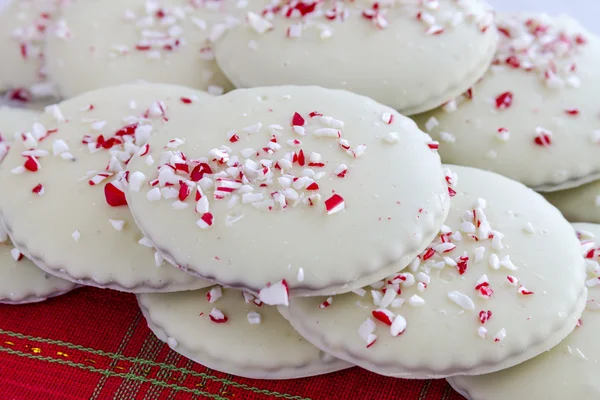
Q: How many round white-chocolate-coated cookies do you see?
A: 11